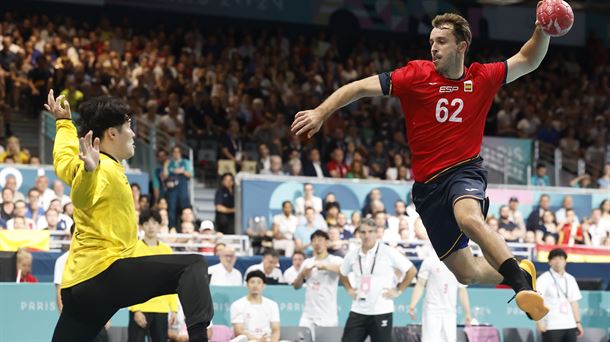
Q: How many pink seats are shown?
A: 2